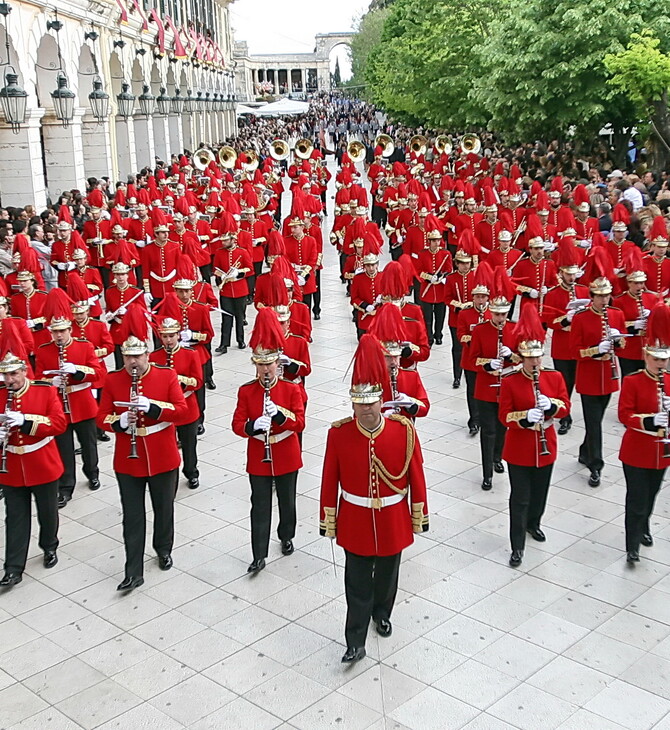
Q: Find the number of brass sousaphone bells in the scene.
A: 10